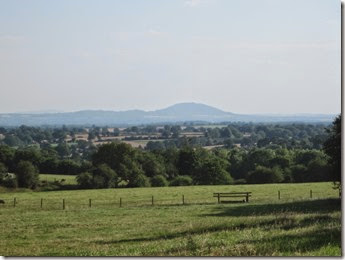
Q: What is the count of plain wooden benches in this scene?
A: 1